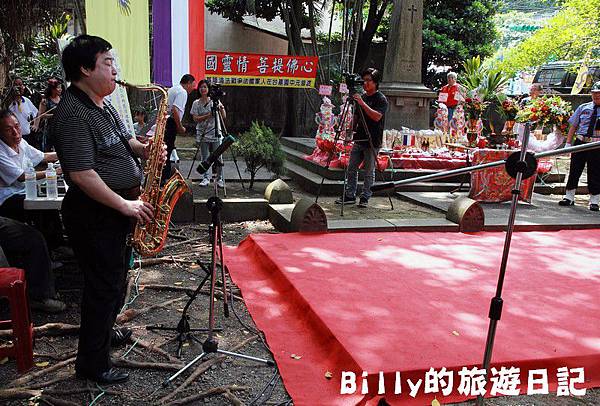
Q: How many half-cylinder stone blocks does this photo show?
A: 3